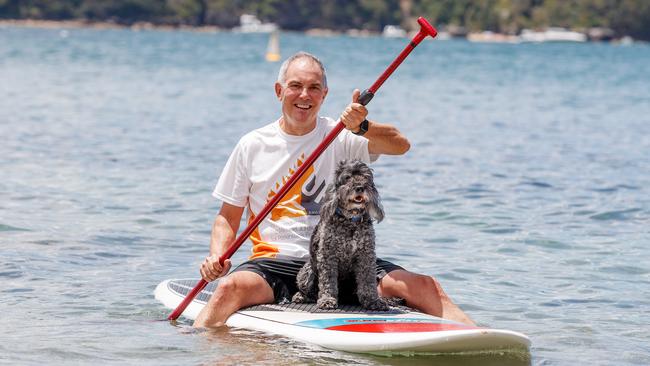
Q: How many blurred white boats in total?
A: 3